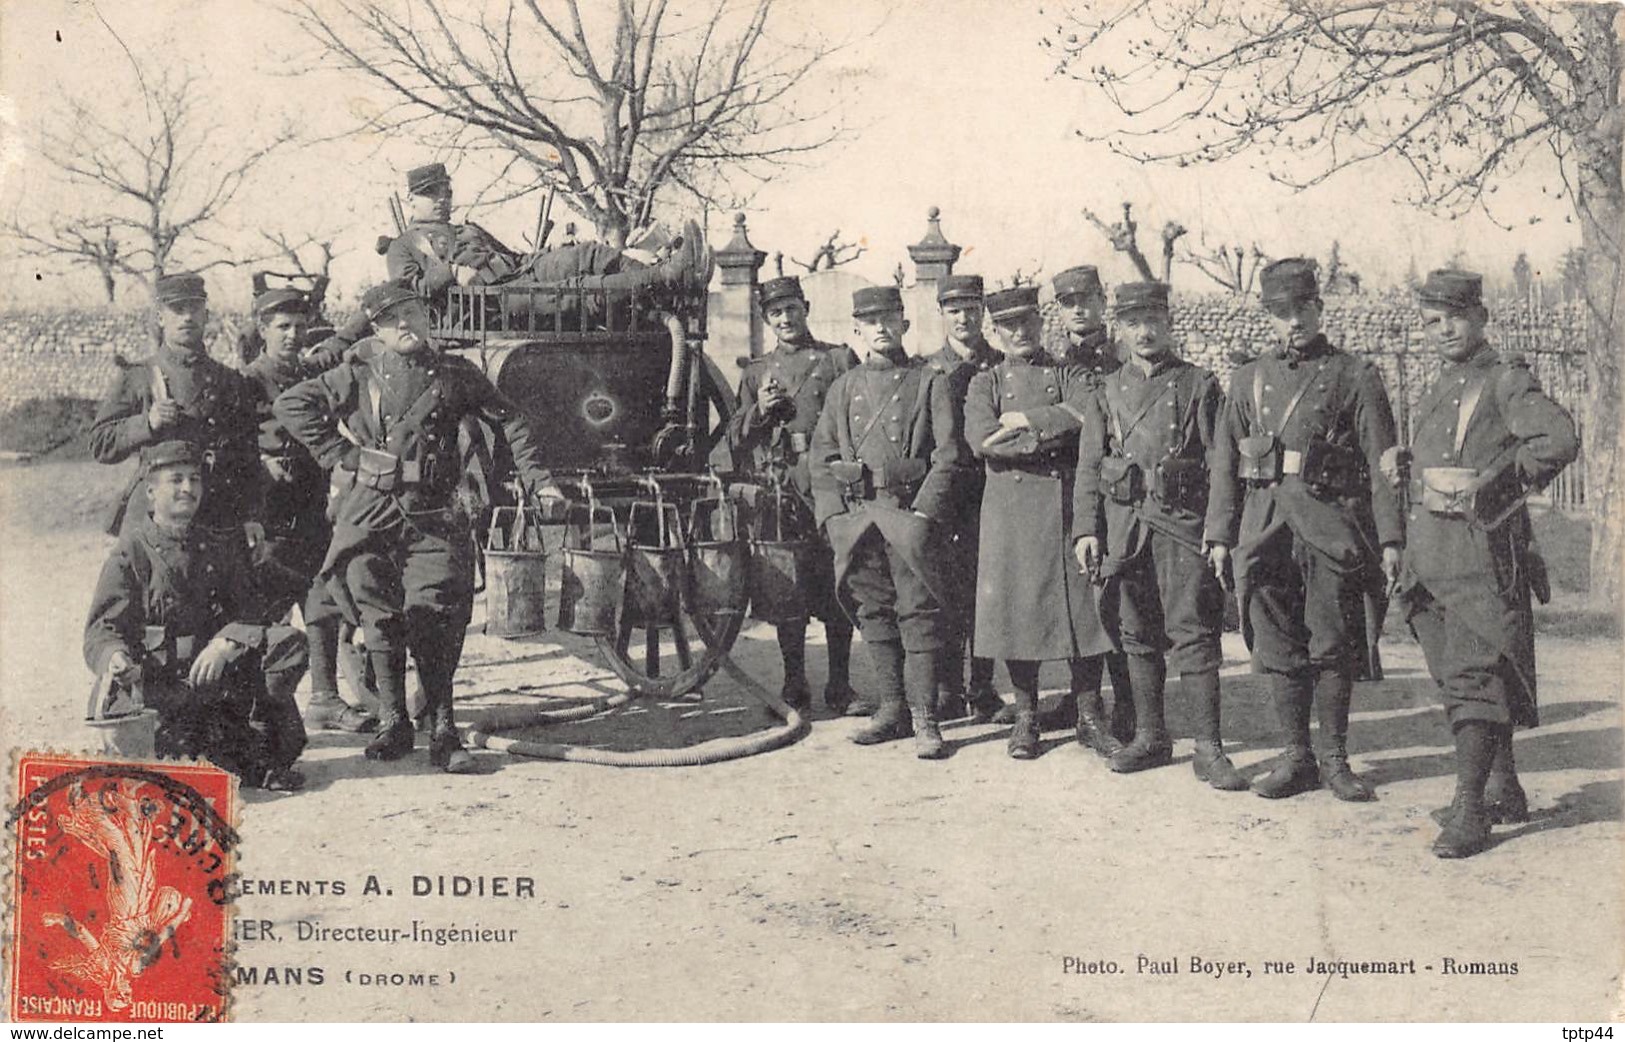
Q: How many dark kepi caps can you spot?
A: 13